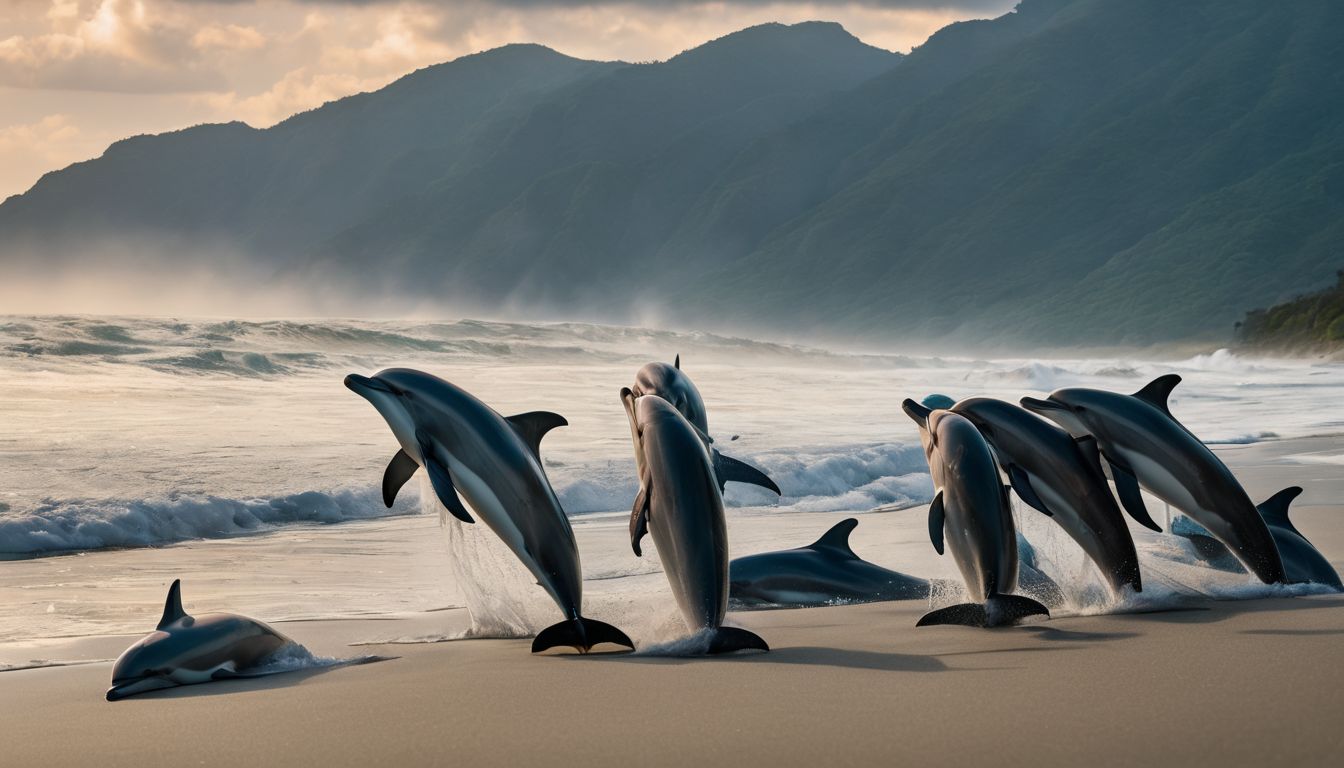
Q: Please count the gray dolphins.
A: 9